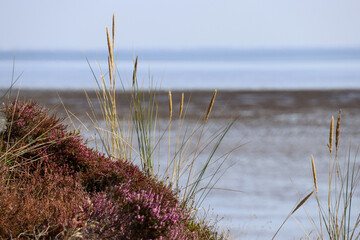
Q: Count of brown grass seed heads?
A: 11